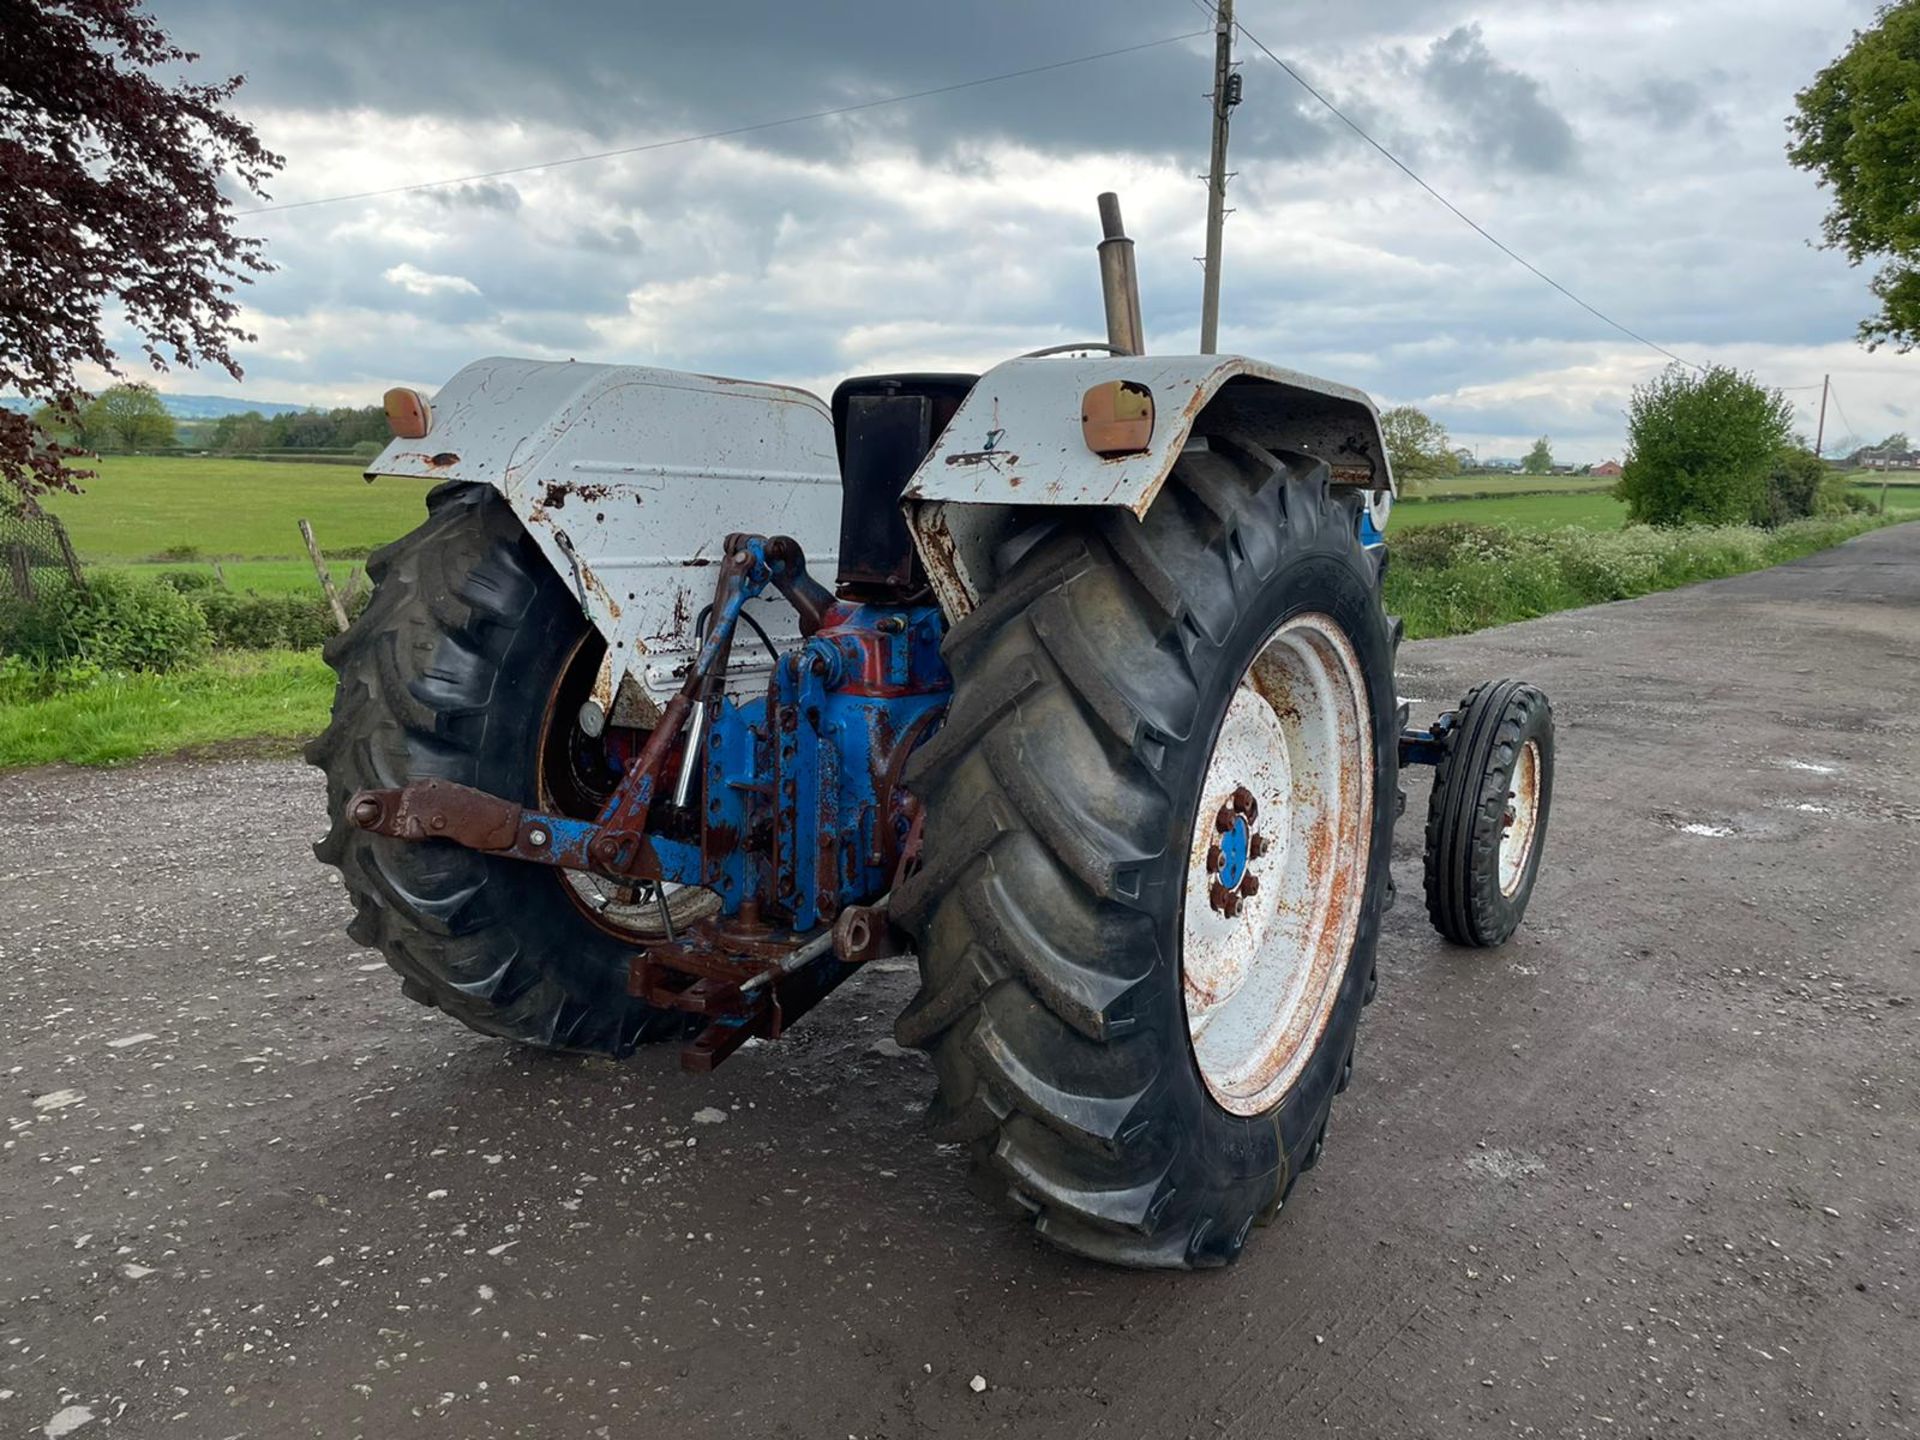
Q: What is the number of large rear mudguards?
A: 2